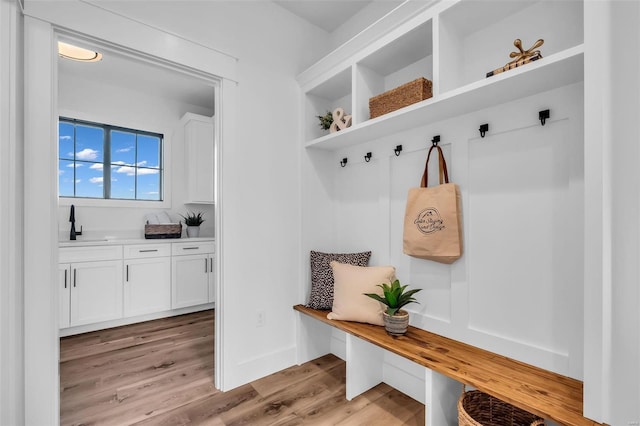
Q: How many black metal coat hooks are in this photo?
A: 6